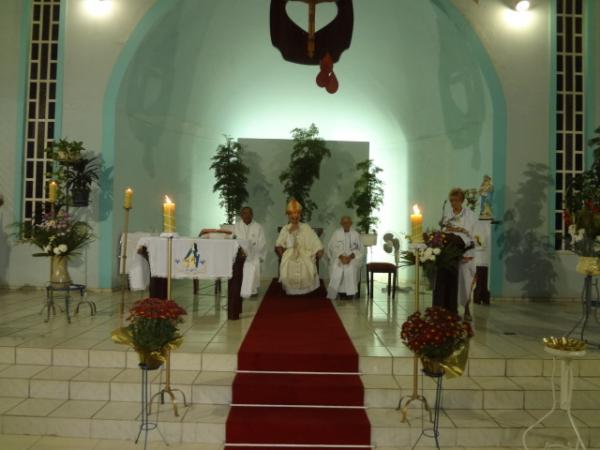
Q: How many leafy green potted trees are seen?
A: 3